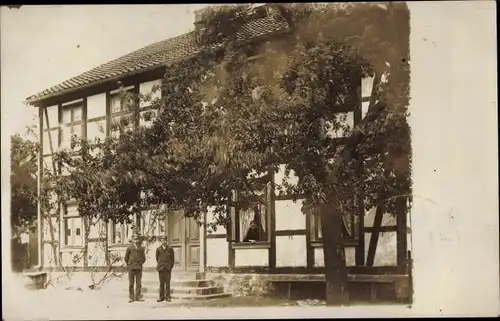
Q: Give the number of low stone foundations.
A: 1